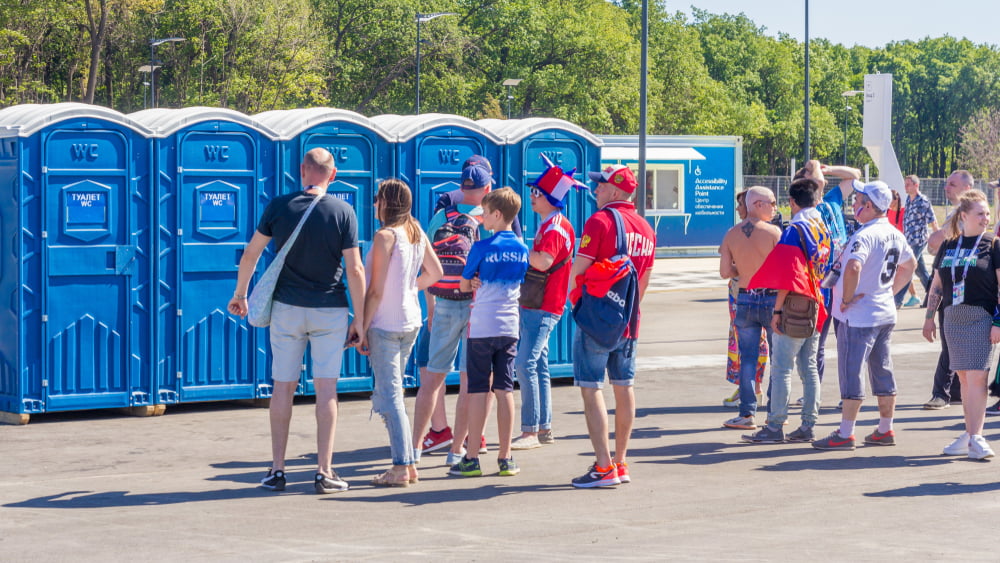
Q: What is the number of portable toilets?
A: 5